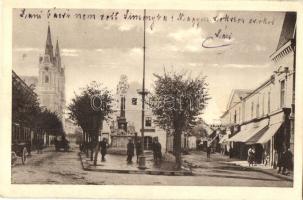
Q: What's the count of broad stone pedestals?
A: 1